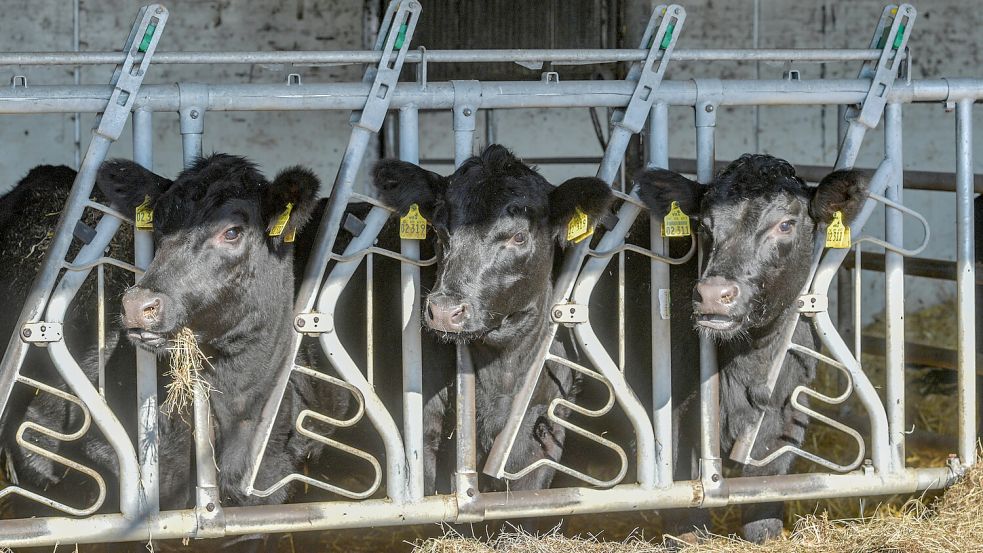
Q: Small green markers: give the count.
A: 4